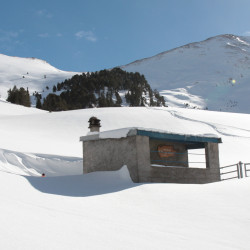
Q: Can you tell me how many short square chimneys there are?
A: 1